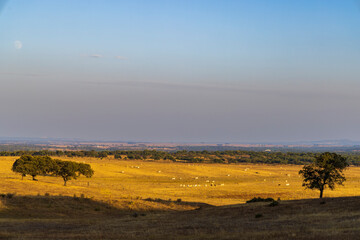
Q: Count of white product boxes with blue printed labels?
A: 0